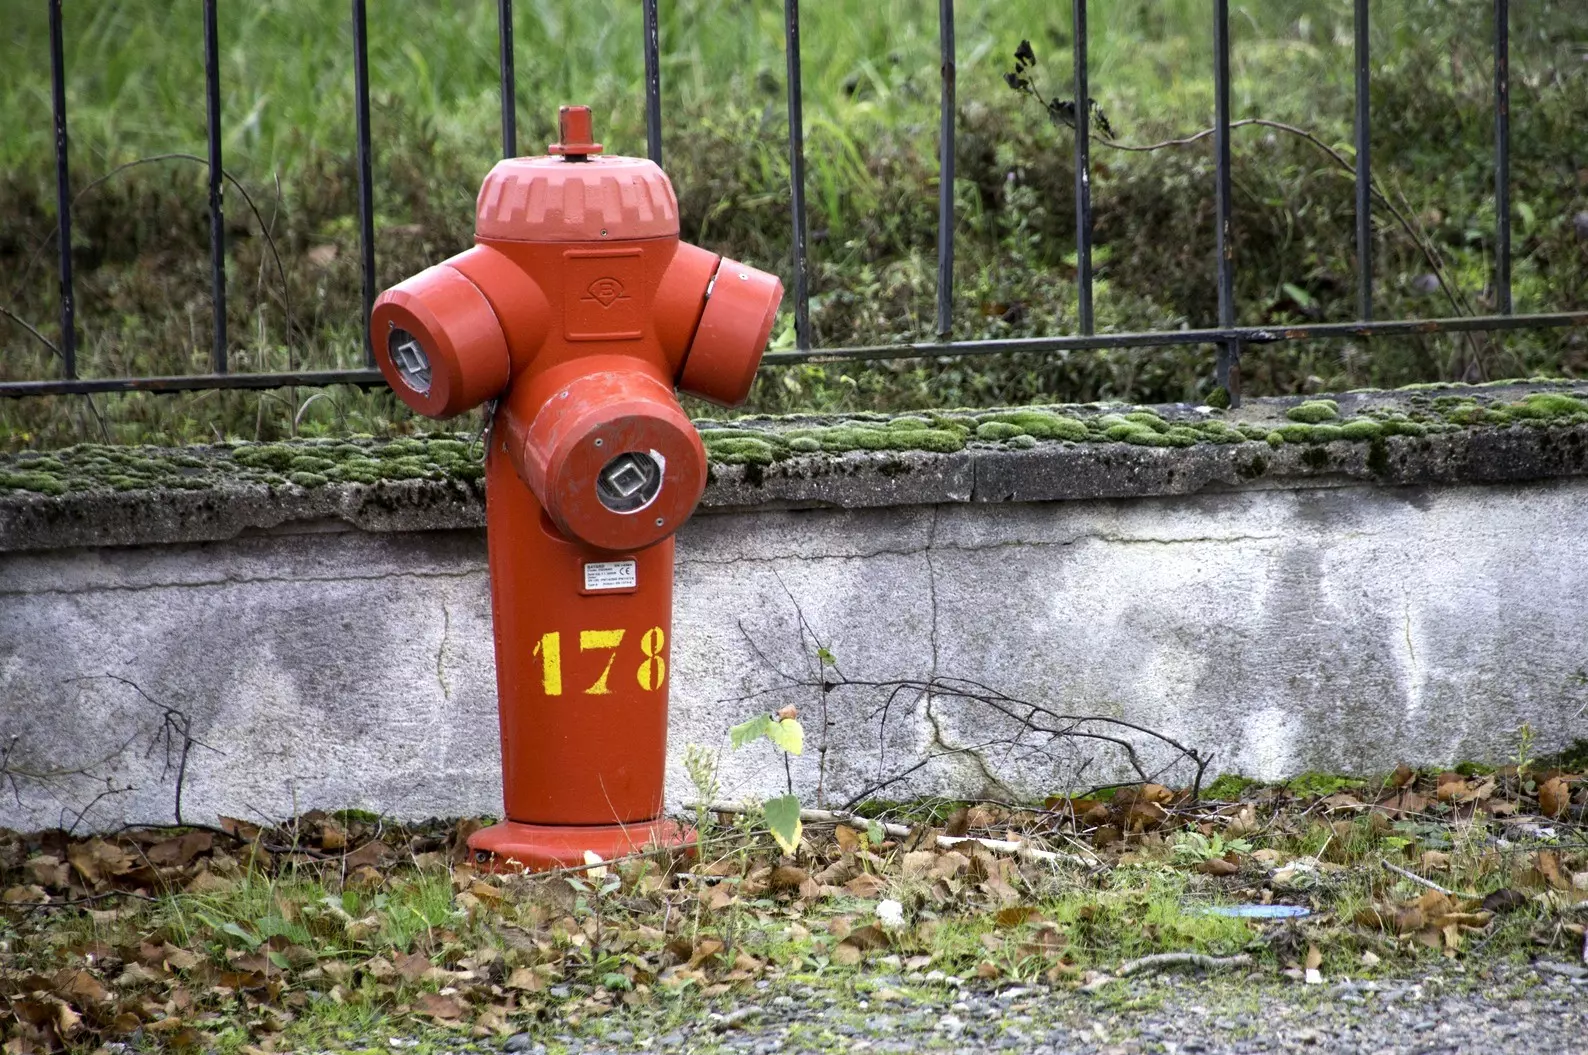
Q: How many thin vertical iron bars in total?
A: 11